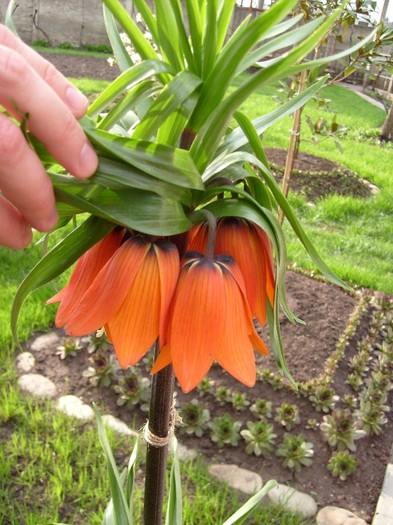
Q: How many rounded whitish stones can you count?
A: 9